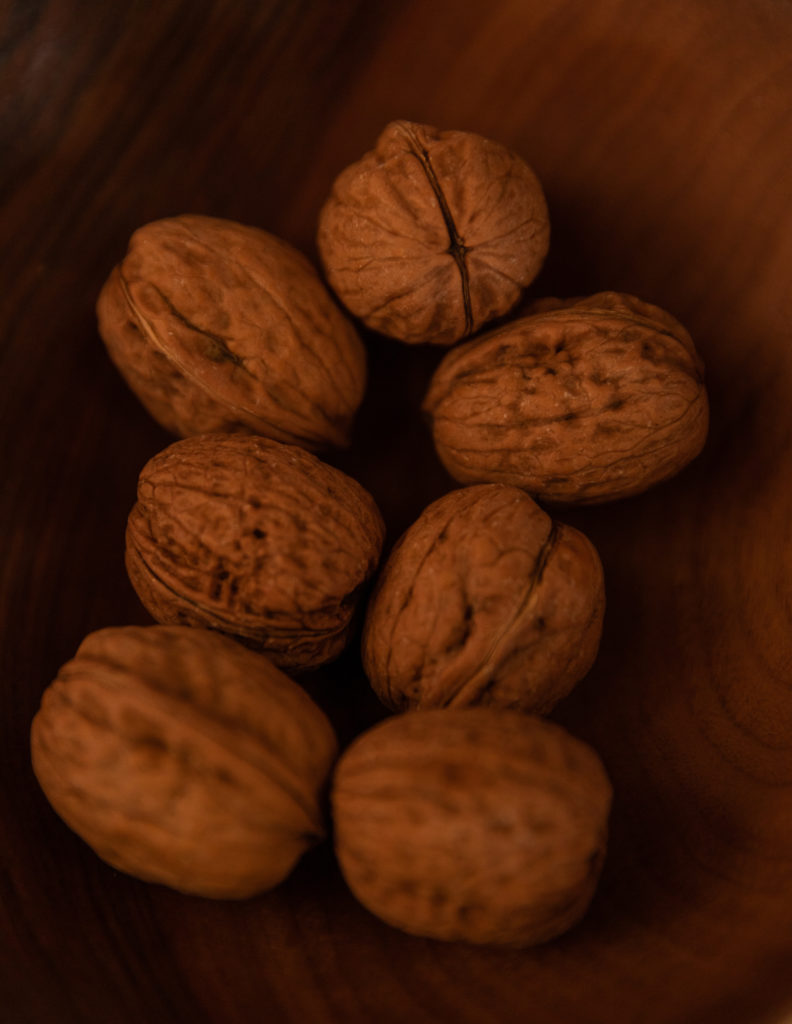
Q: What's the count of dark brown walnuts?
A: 7